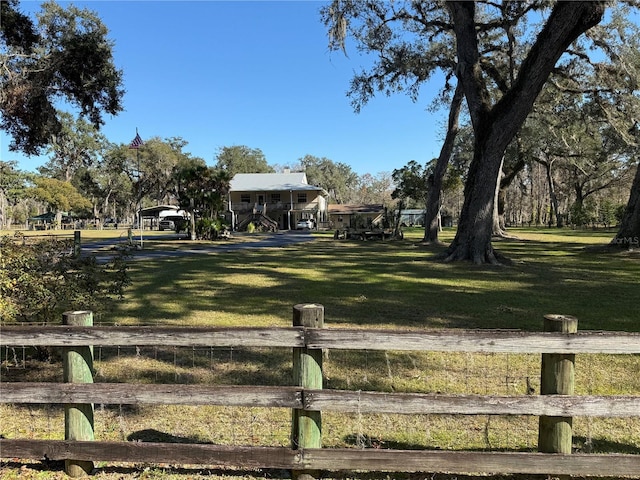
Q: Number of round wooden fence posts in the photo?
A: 3